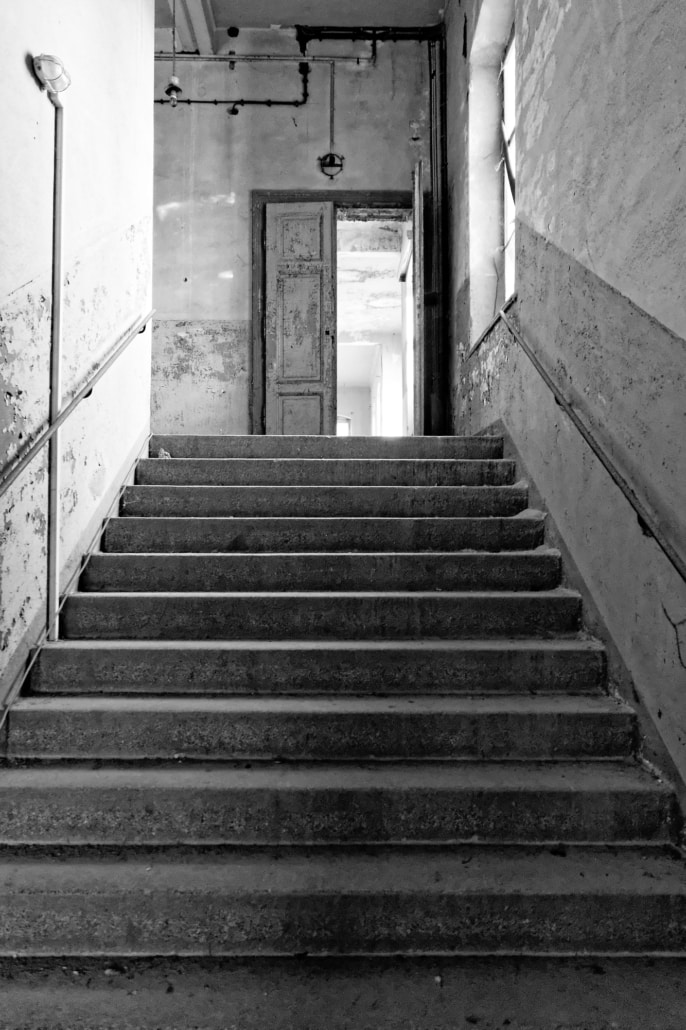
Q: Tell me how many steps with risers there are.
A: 10